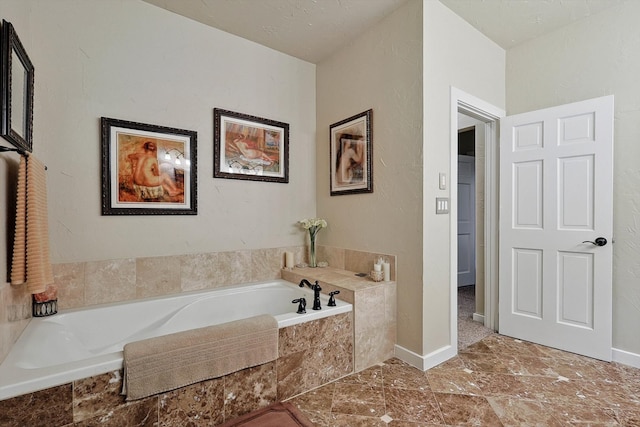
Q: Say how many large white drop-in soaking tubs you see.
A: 1